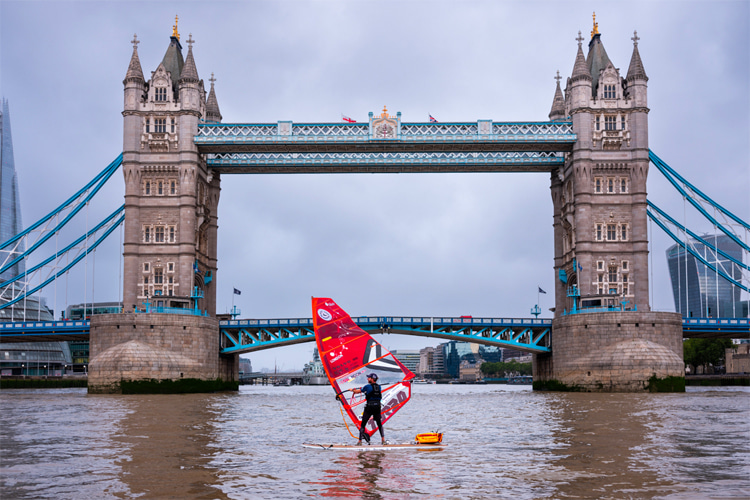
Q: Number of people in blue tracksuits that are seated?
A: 0